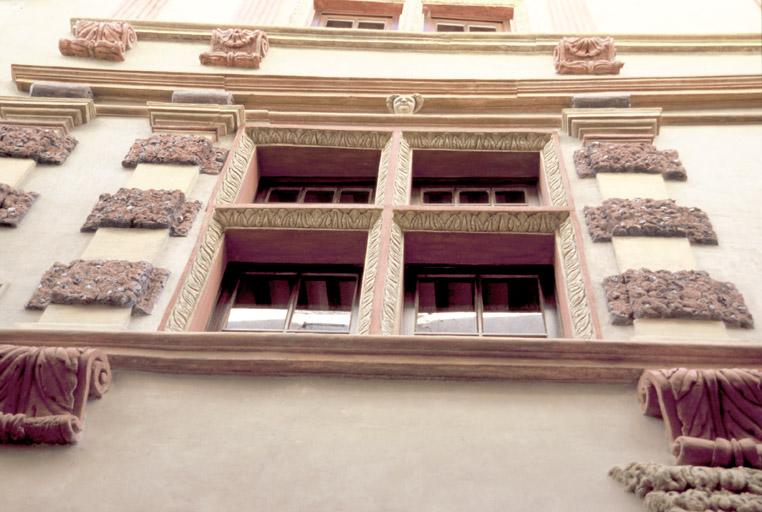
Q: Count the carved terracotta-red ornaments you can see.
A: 5